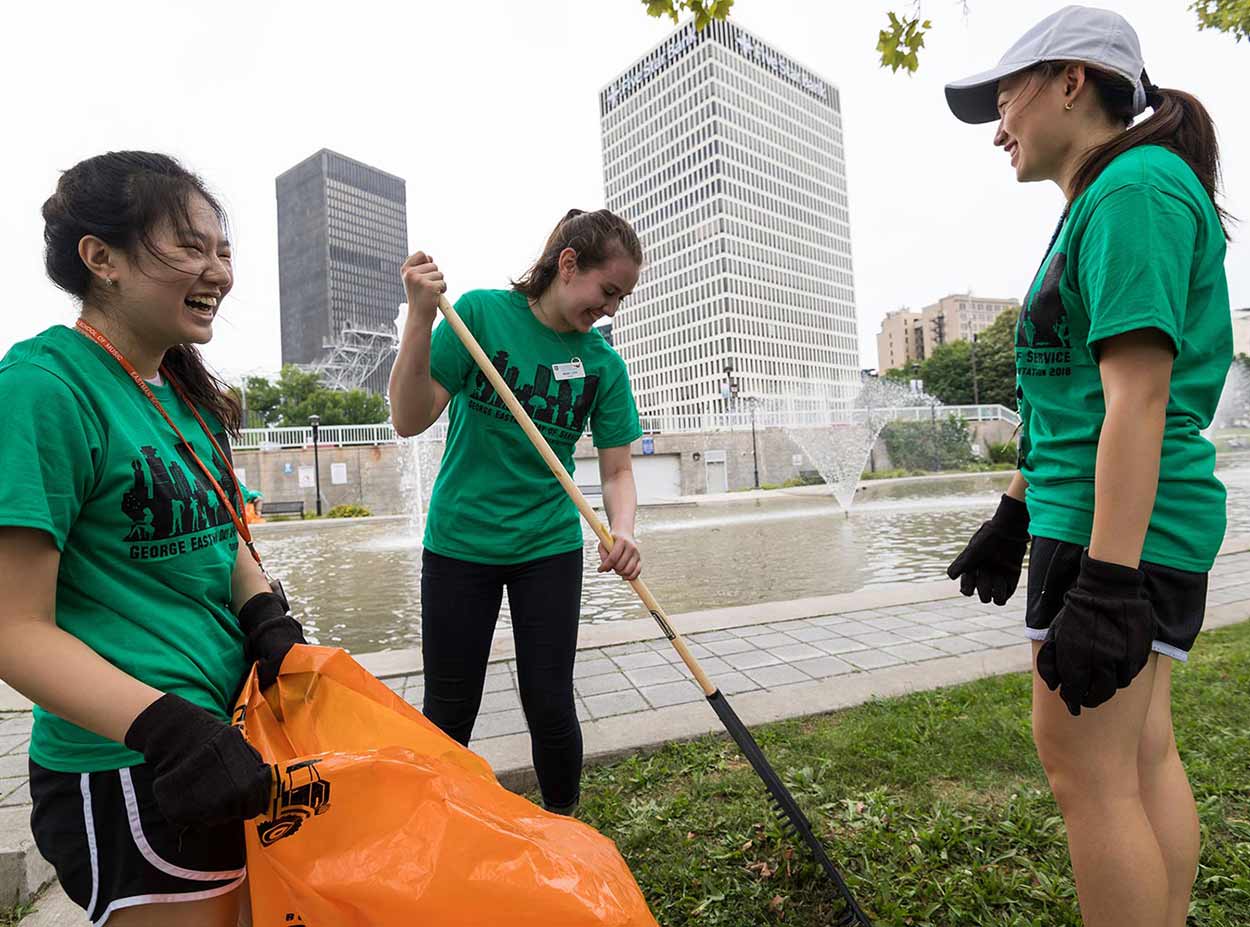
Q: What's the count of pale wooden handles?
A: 1